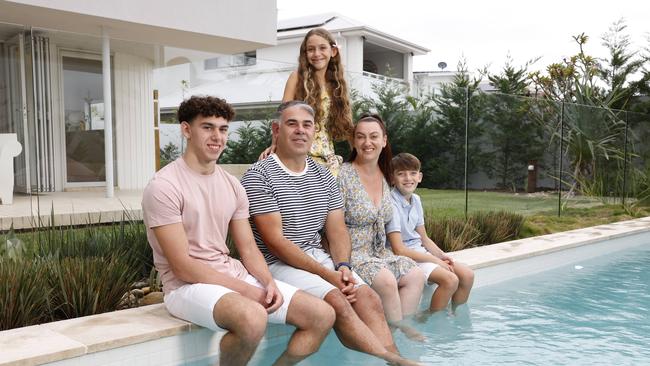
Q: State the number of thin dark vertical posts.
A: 3